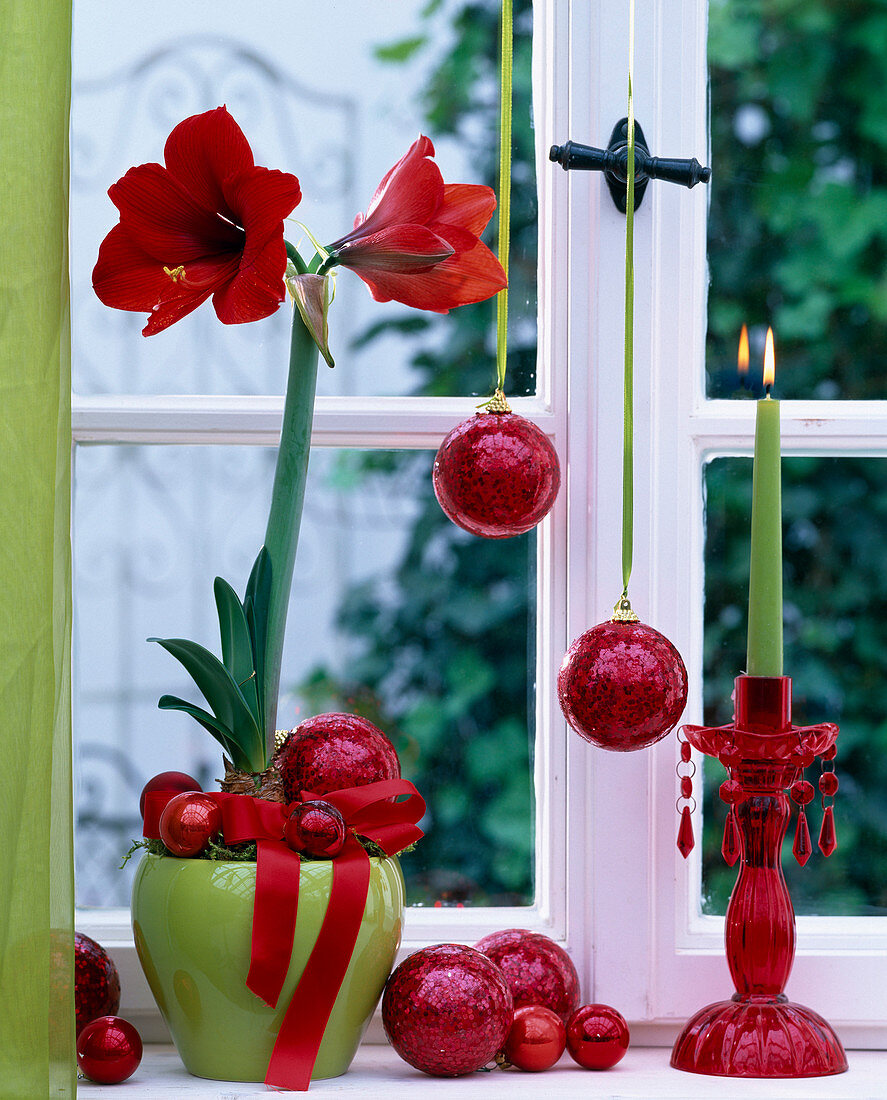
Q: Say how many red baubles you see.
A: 12